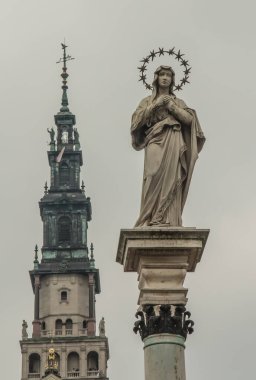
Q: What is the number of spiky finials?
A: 4